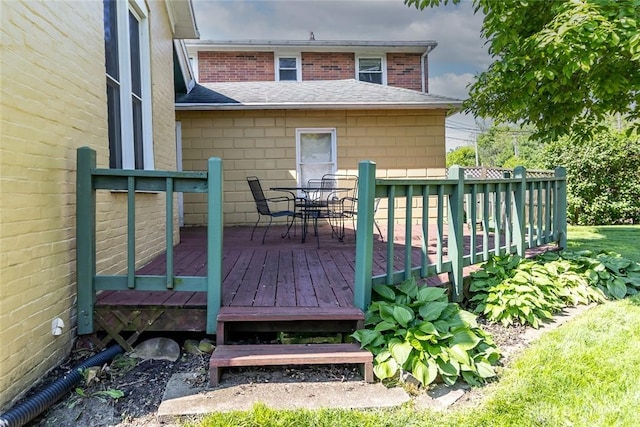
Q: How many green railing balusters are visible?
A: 14